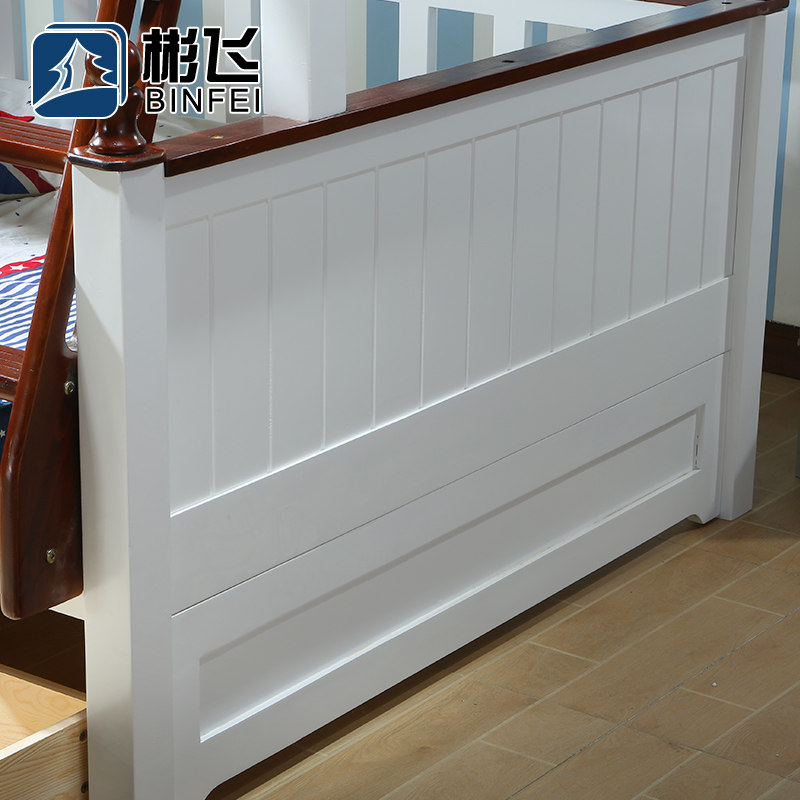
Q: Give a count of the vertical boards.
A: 13